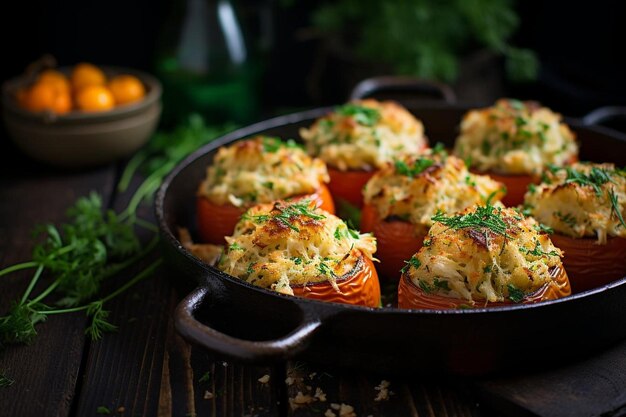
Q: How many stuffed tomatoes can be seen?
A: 7